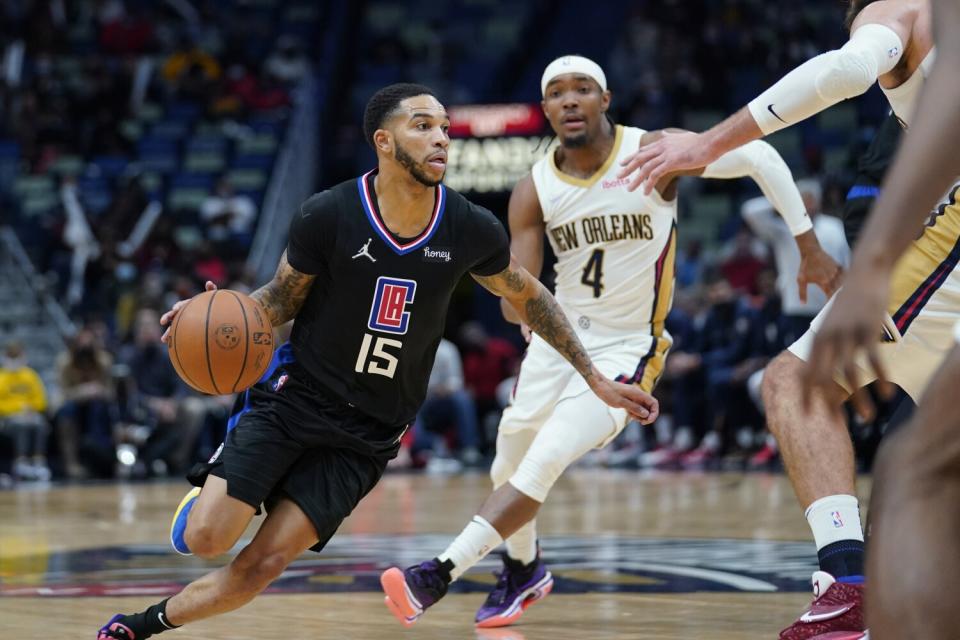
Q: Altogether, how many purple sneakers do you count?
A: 2